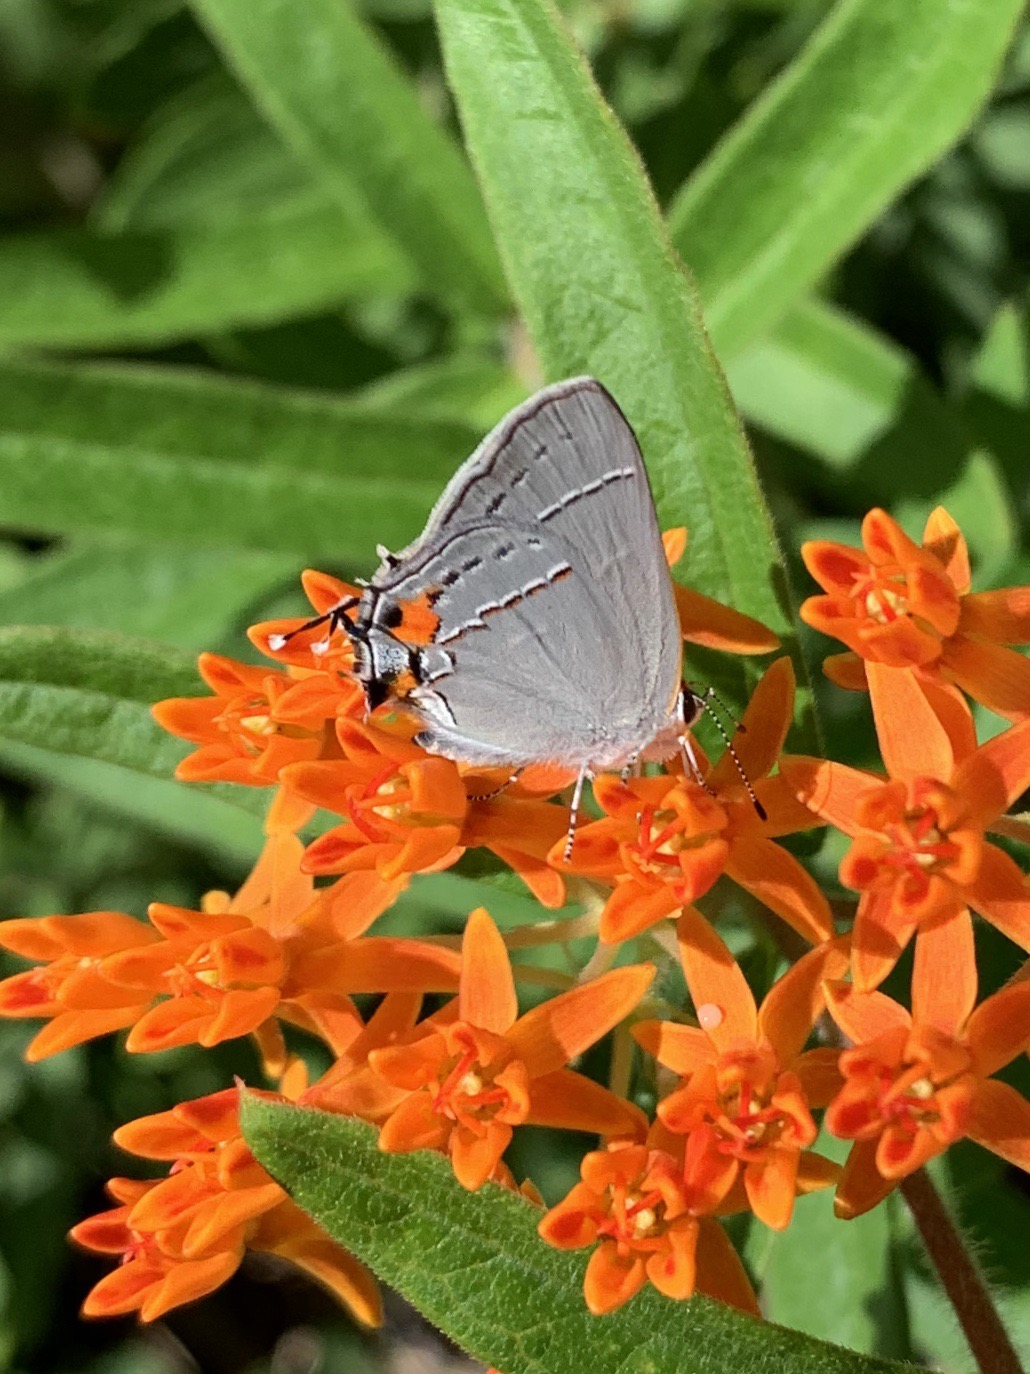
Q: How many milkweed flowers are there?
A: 14